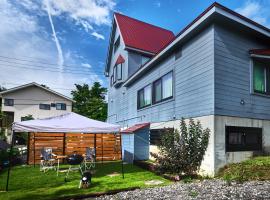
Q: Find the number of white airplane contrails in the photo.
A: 1